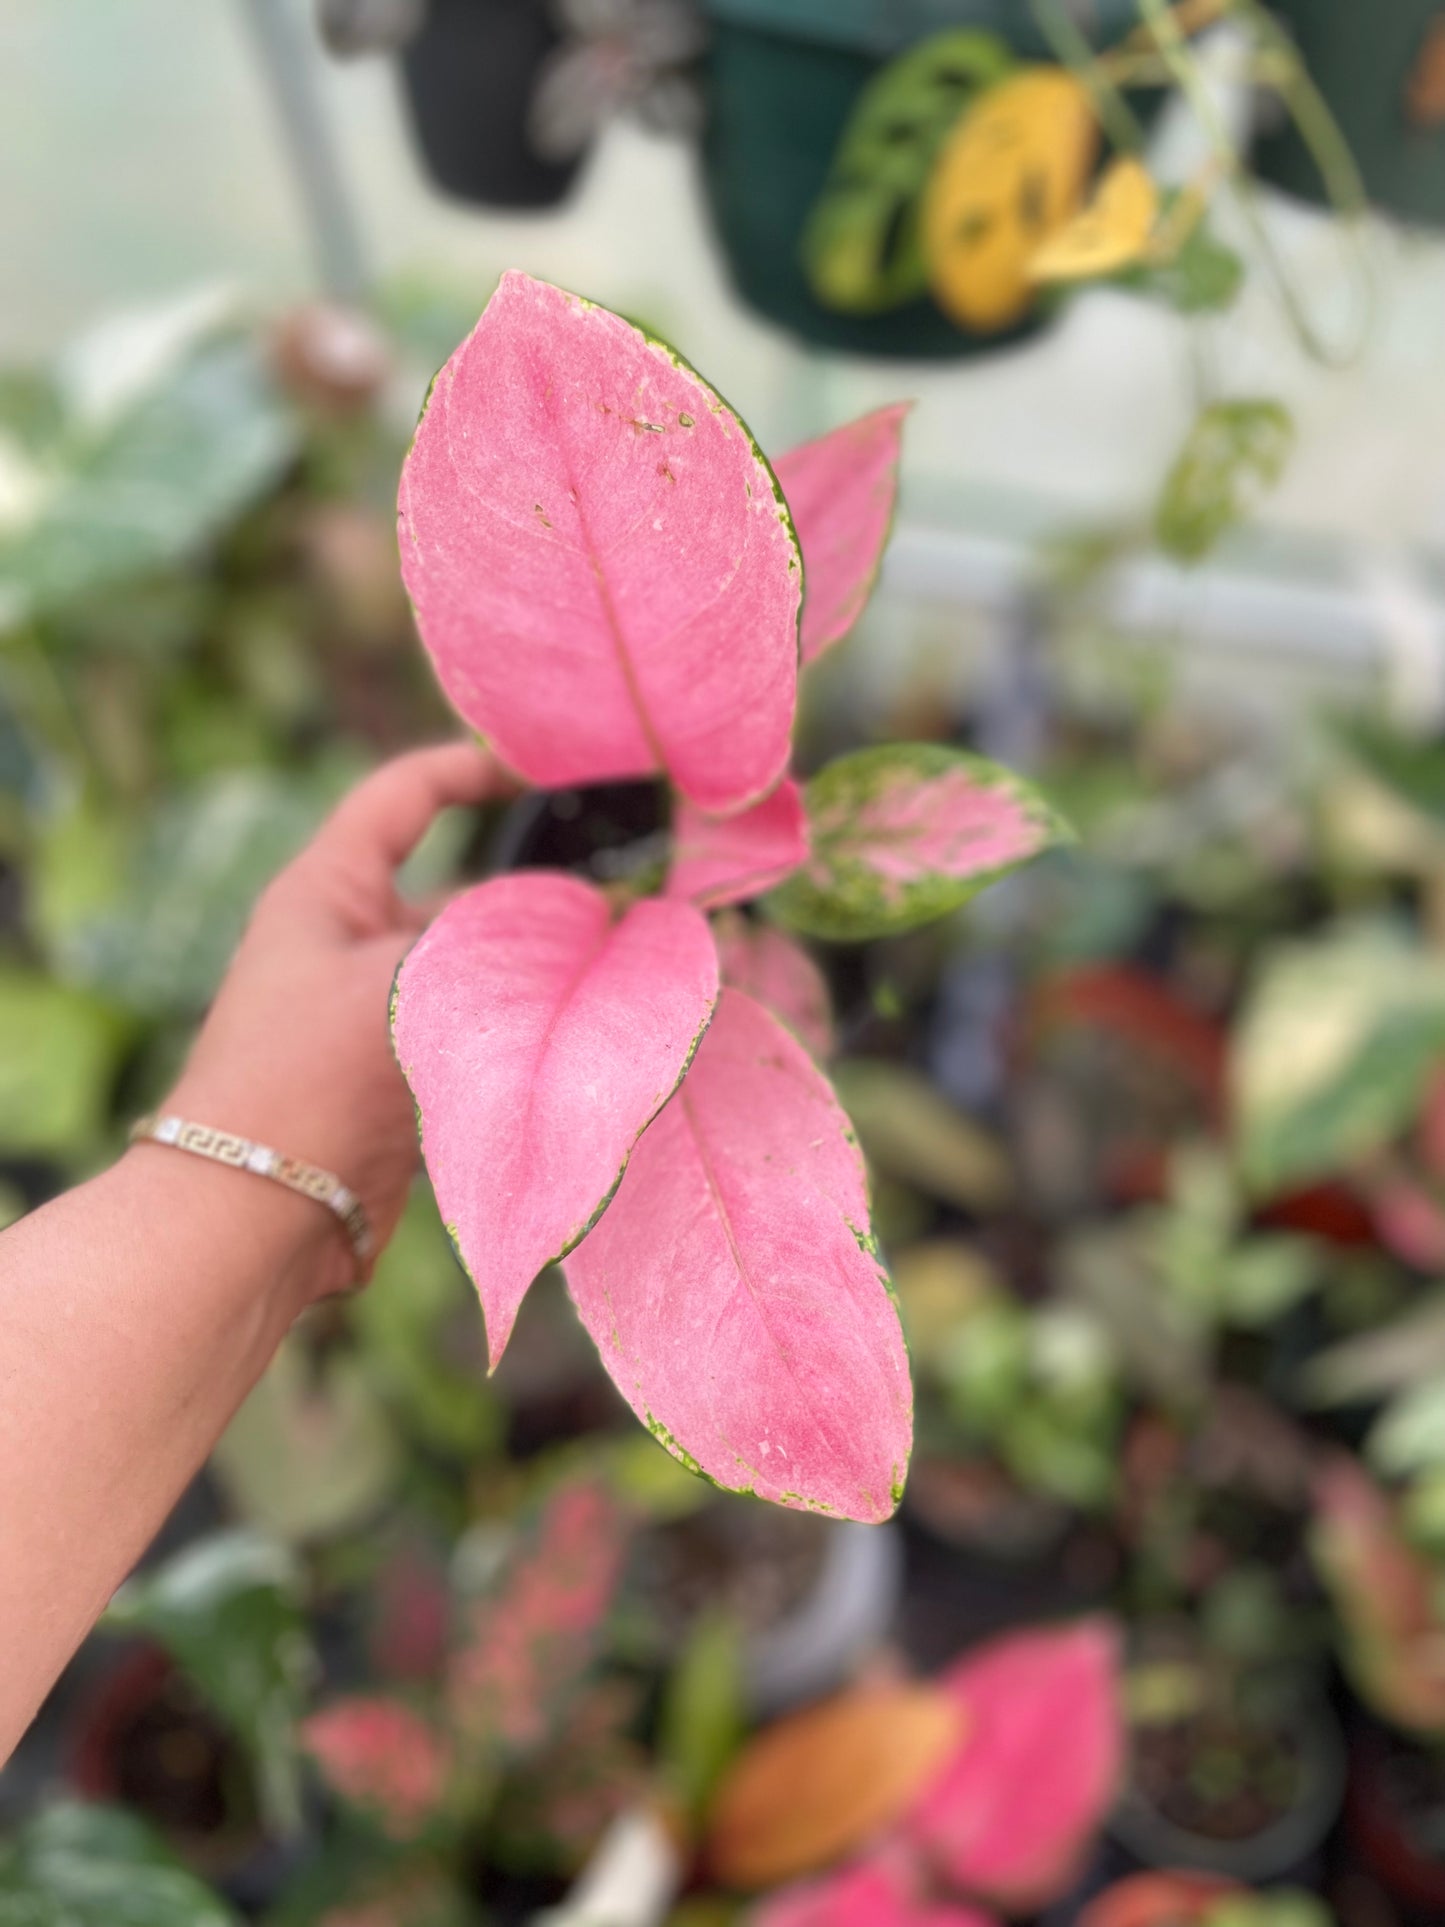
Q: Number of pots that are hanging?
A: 3